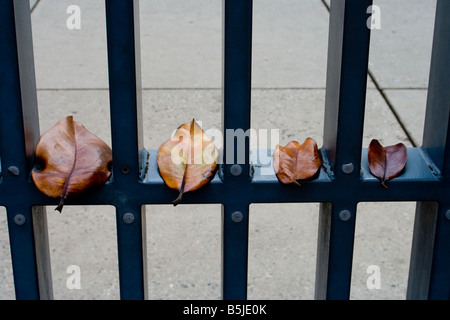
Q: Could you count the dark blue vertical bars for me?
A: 5